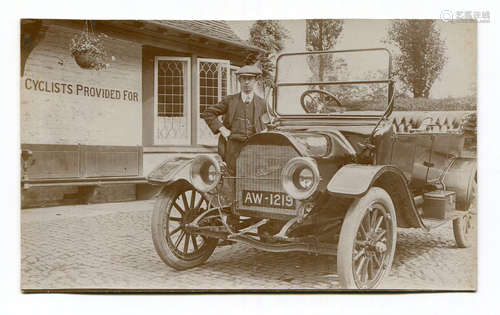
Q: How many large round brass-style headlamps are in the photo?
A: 2